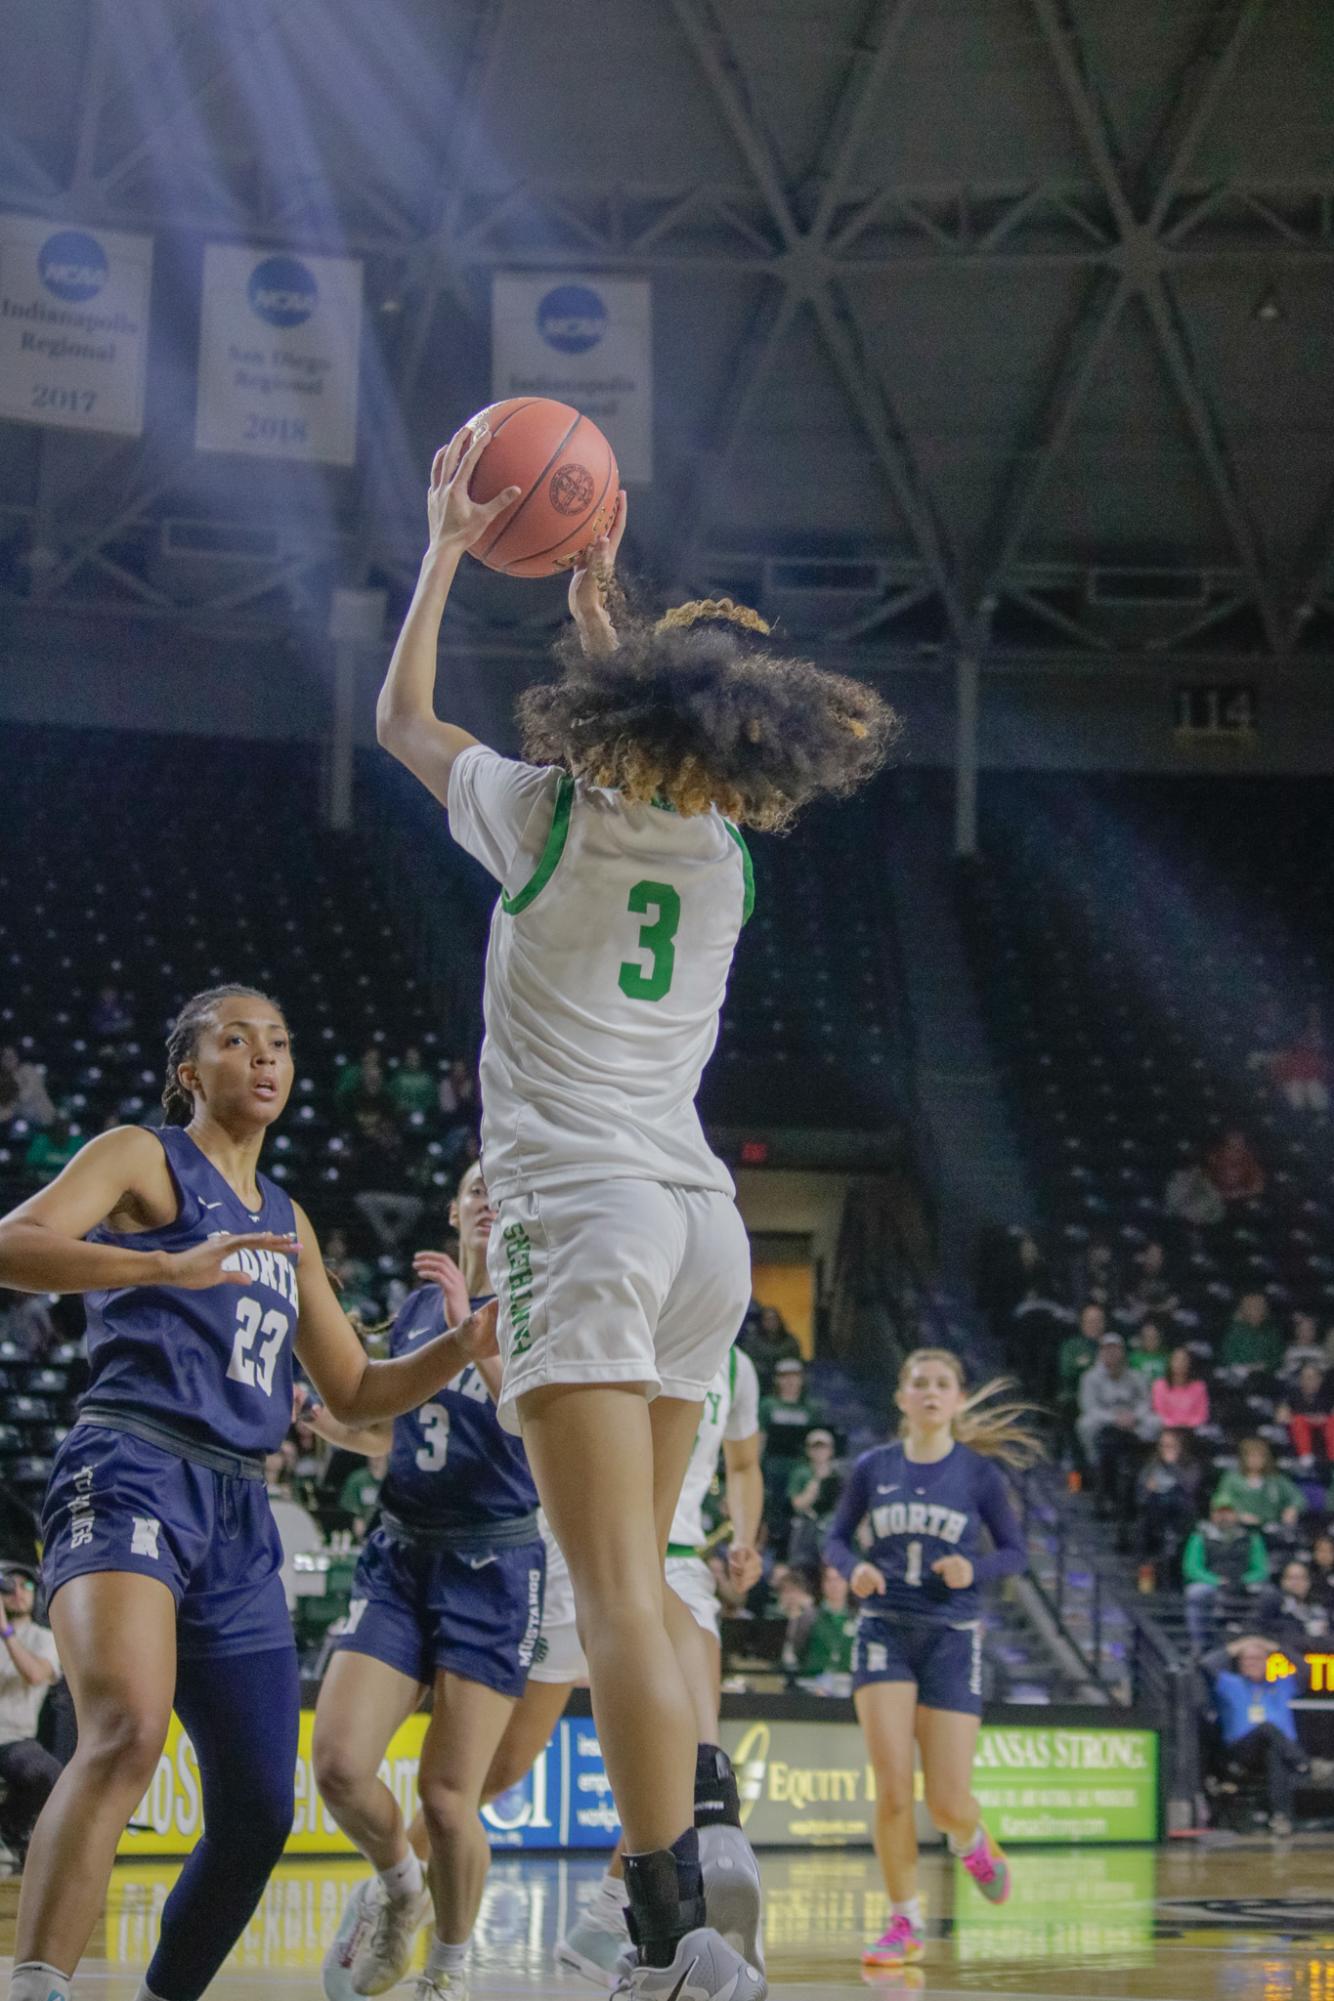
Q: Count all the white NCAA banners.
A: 3